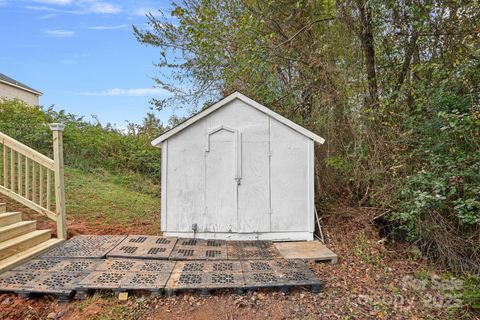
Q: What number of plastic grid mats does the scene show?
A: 8